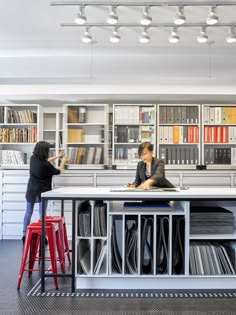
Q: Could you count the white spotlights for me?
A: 11